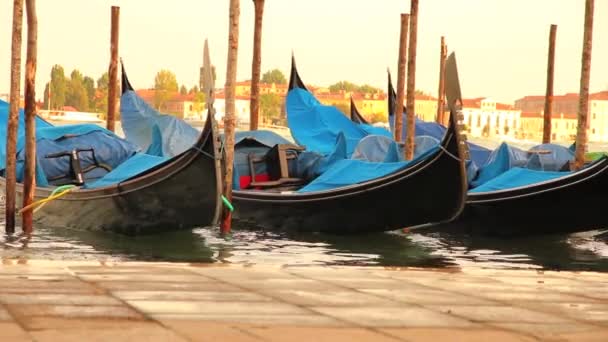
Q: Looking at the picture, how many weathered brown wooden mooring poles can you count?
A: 10